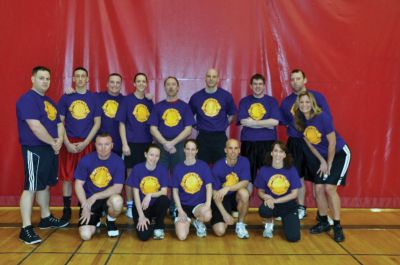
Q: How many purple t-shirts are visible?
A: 14